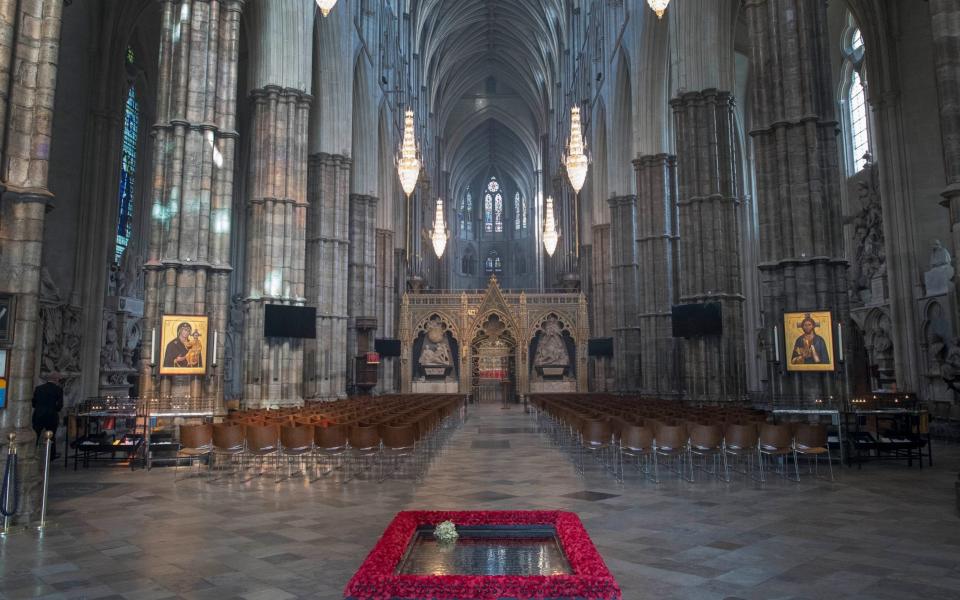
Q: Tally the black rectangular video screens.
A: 4